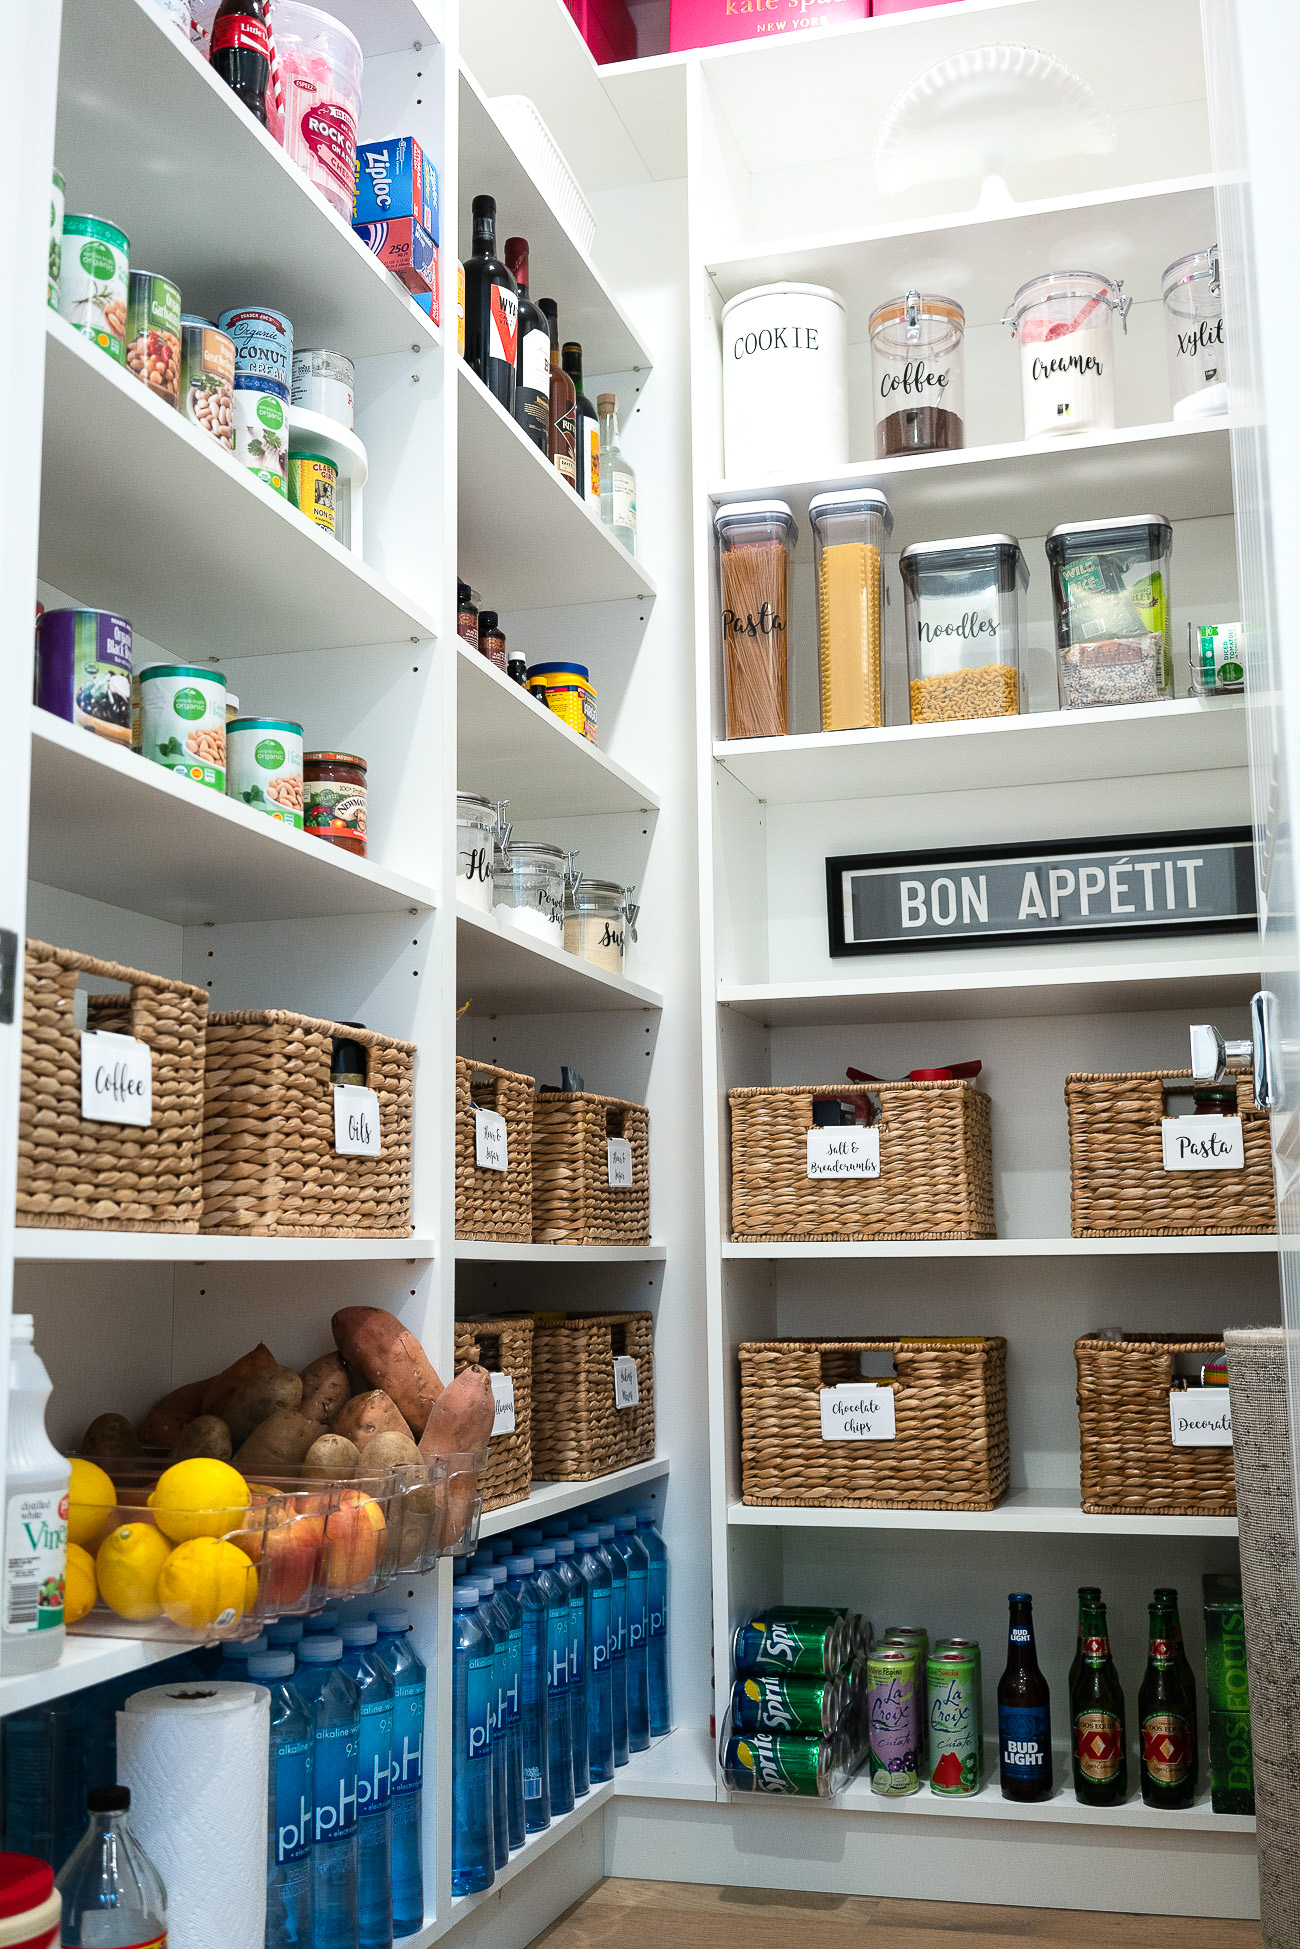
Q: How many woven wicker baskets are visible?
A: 10